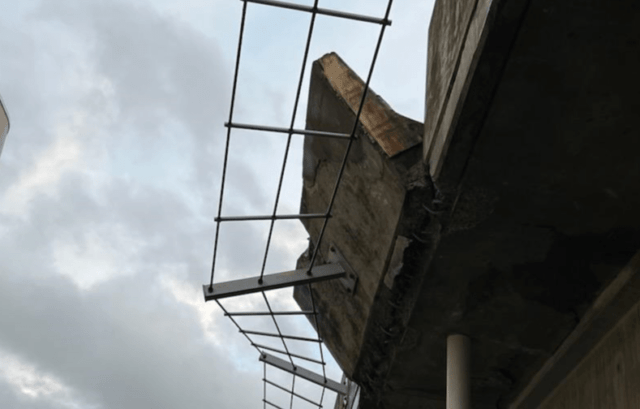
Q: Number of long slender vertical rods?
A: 3